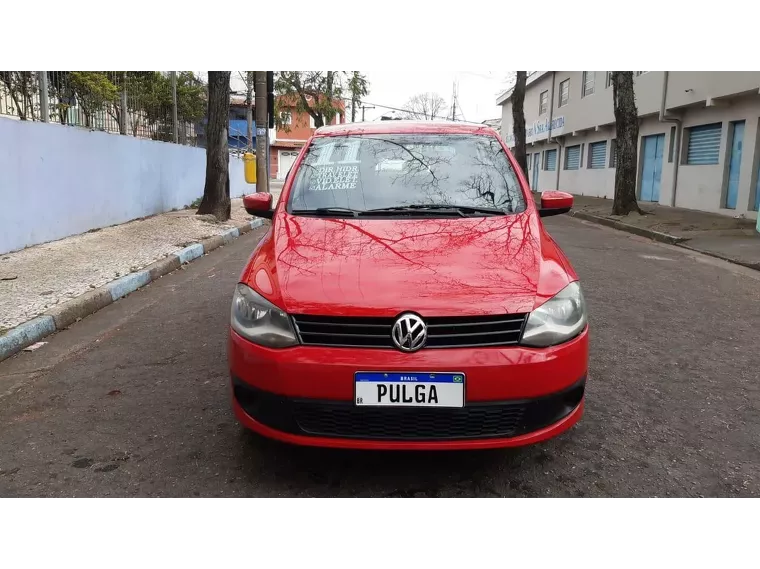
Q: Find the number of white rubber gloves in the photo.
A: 0